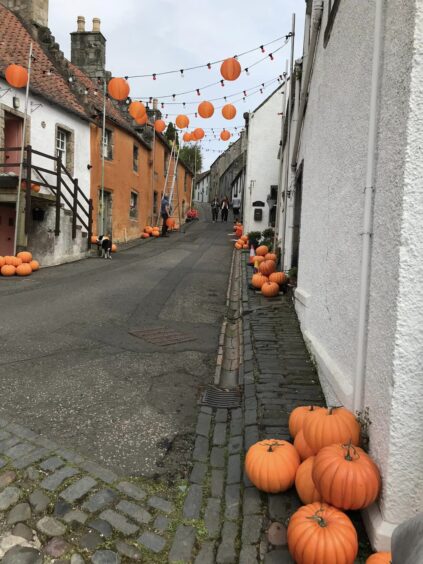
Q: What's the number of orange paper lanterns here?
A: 13